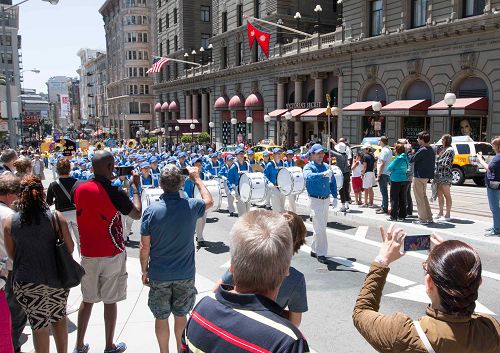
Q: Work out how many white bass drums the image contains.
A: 5